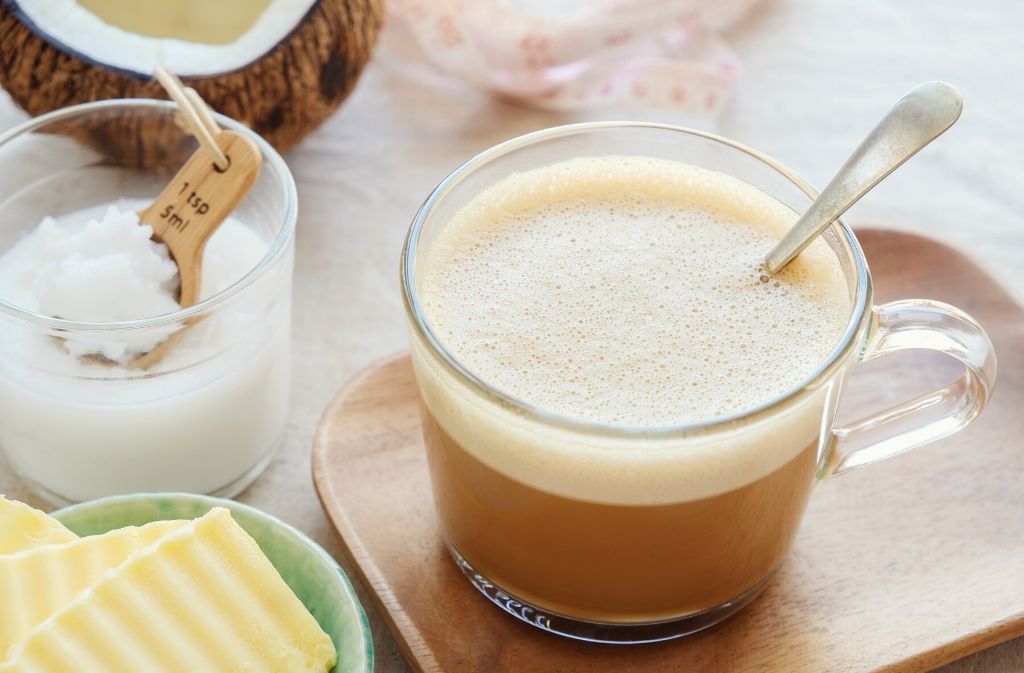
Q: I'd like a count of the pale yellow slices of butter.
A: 3